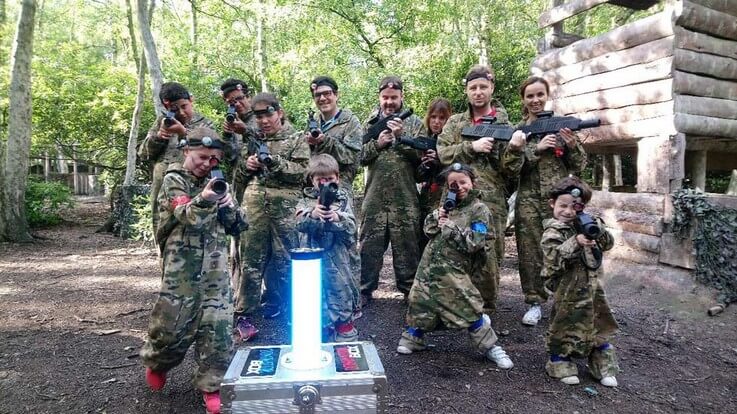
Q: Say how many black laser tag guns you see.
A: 12